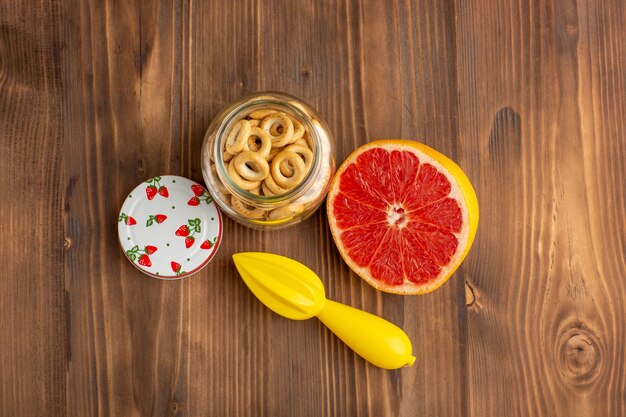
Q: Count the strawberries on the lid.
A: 12